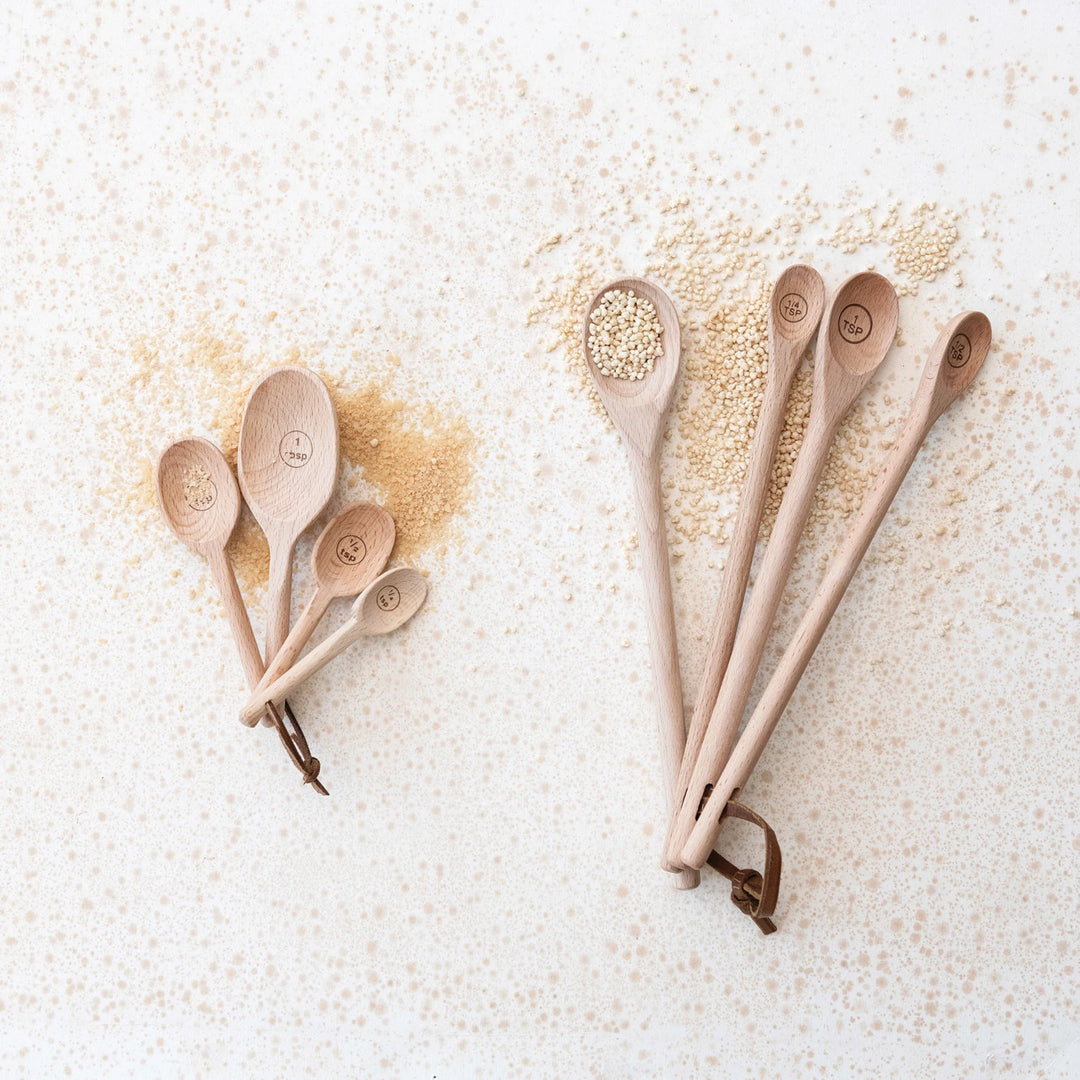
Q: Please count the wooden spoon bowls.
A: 8